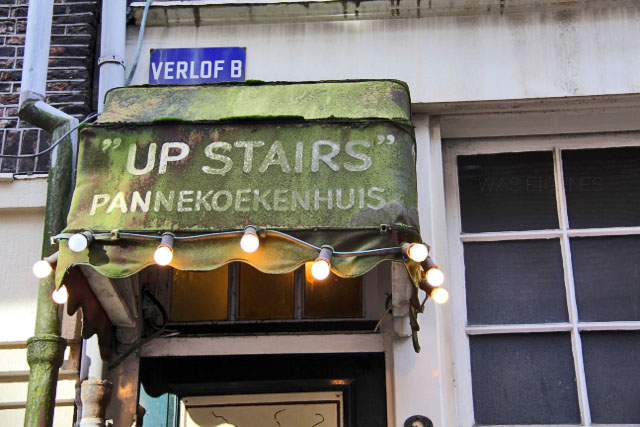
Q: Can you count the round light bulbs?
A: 9